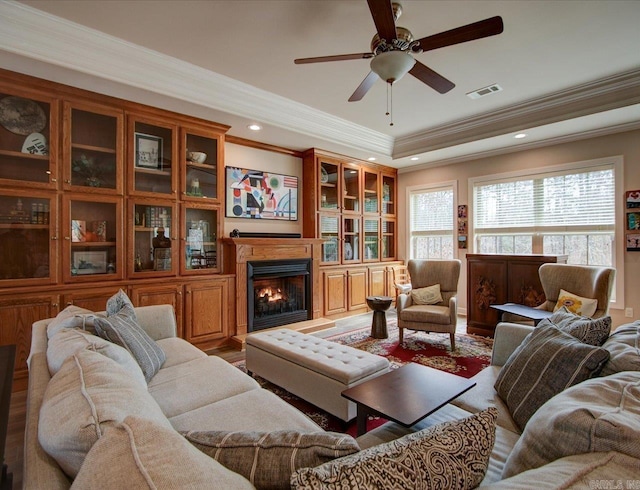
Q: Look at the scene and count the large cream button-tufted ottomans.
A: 1